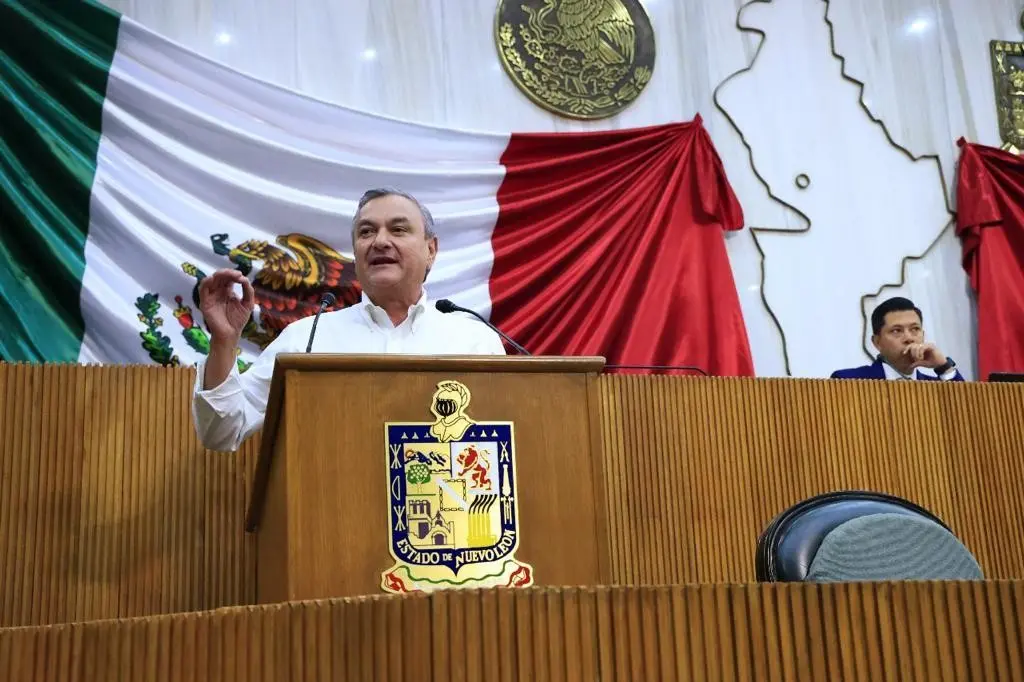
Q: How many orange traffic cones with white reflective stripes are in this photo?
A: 0